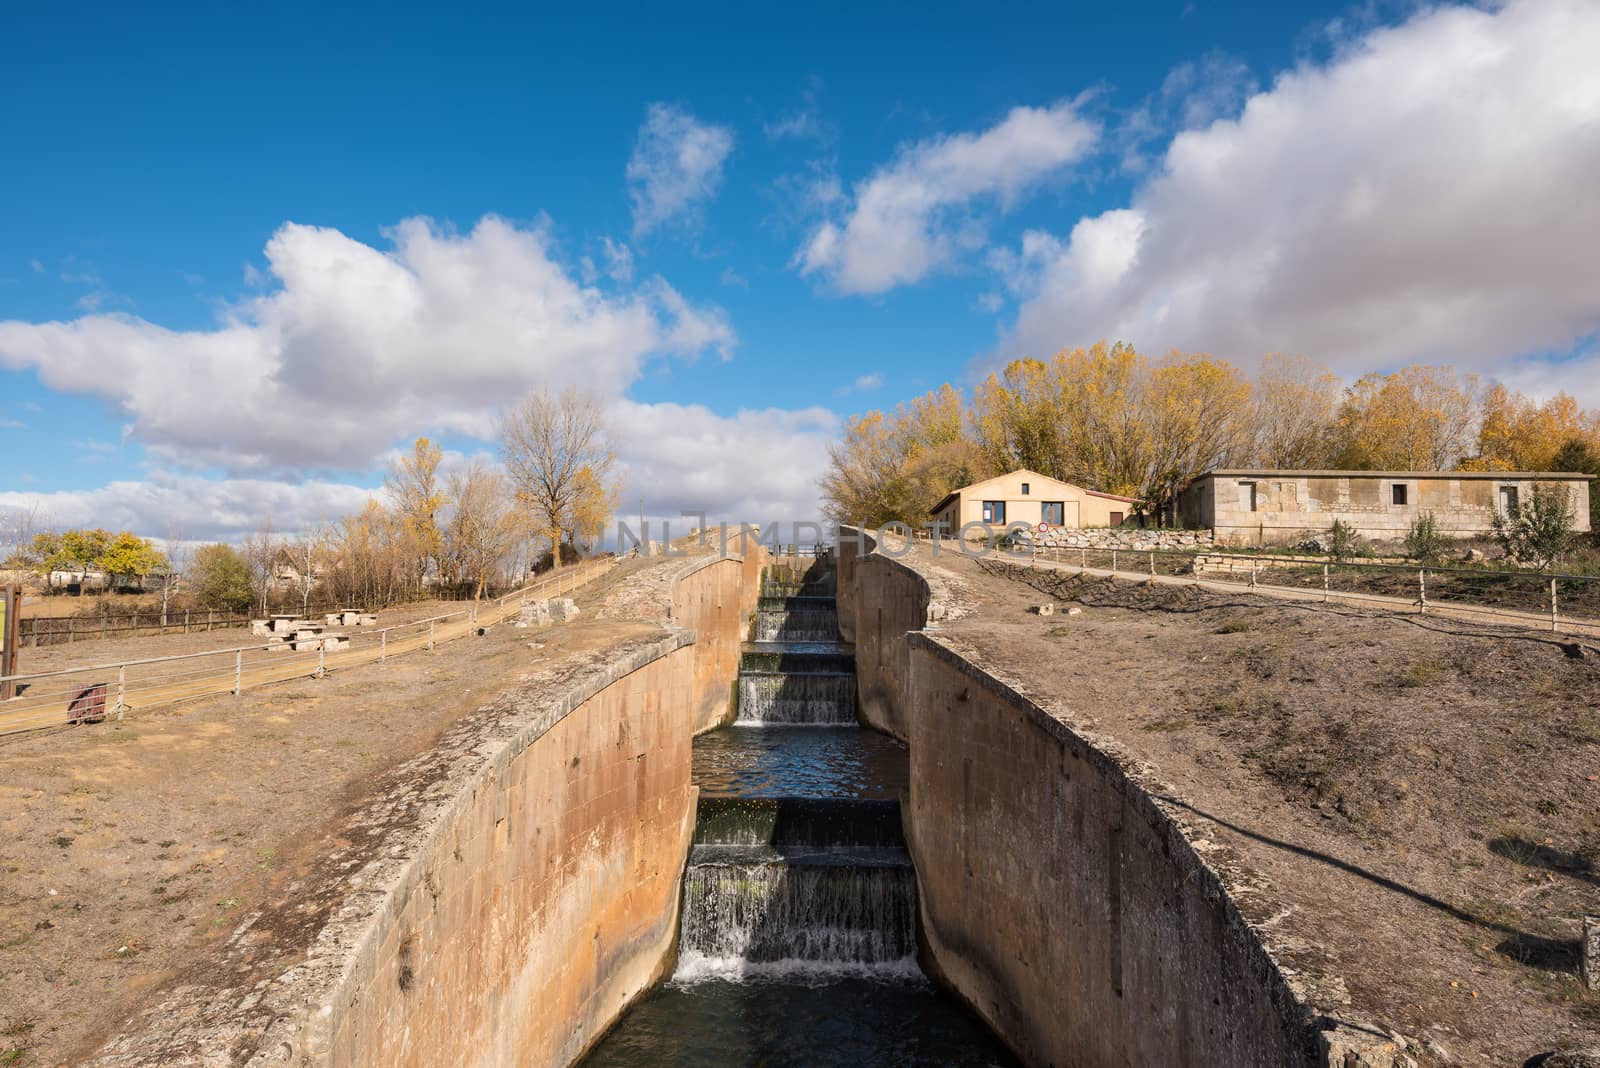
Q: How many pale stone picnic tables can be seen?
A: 3